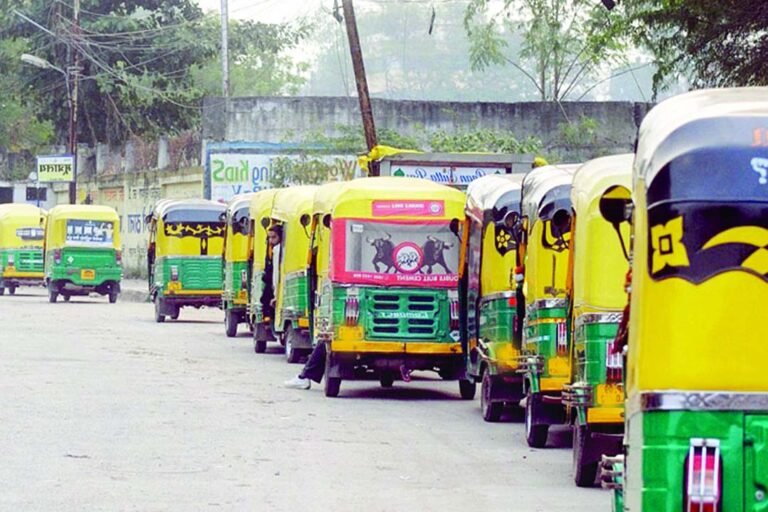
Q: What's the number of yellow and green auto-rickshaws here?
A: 11